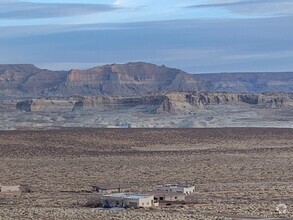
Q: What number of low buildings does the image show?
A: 5